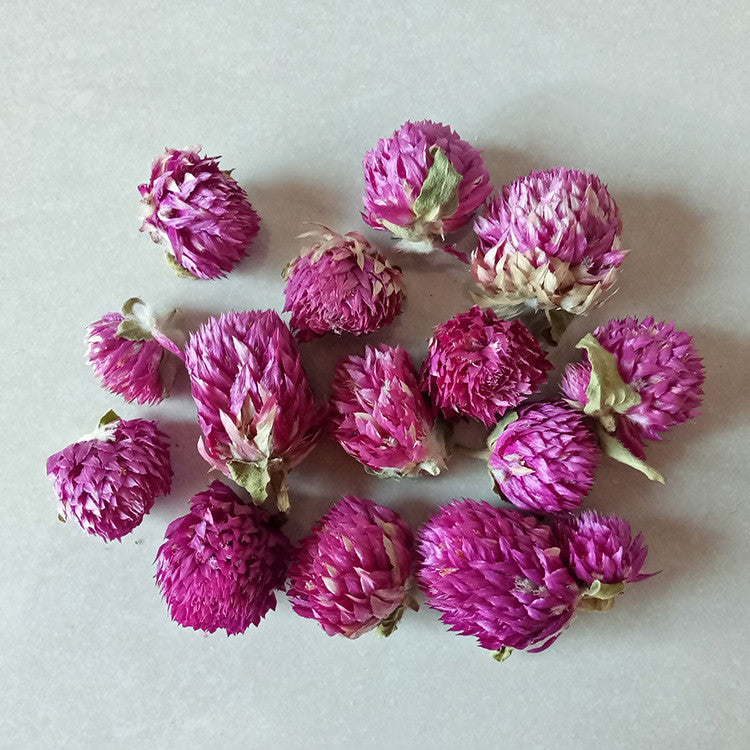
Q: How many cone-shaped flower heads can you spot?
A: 15